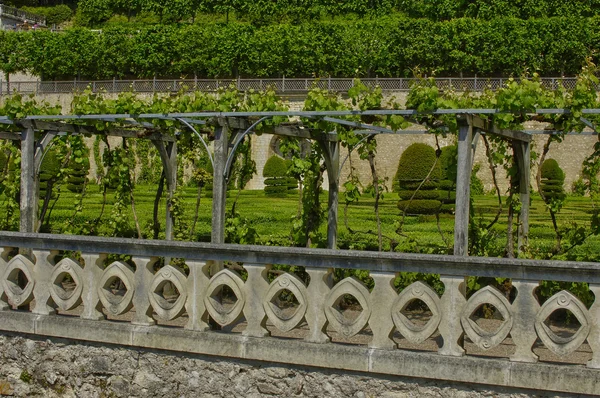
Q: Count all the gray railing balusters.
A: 11